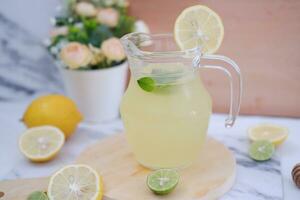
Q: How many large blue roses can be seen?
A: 0